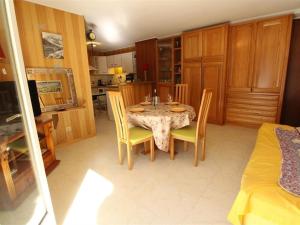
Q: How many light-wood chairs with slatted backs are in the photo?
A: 4